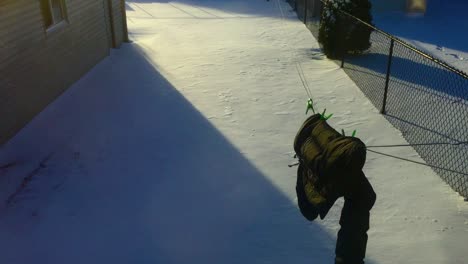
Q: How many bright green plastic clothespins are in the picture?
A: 3